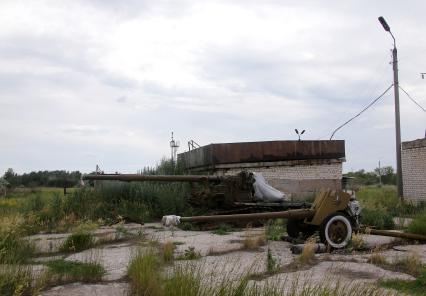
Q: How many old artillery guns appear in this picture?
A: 2